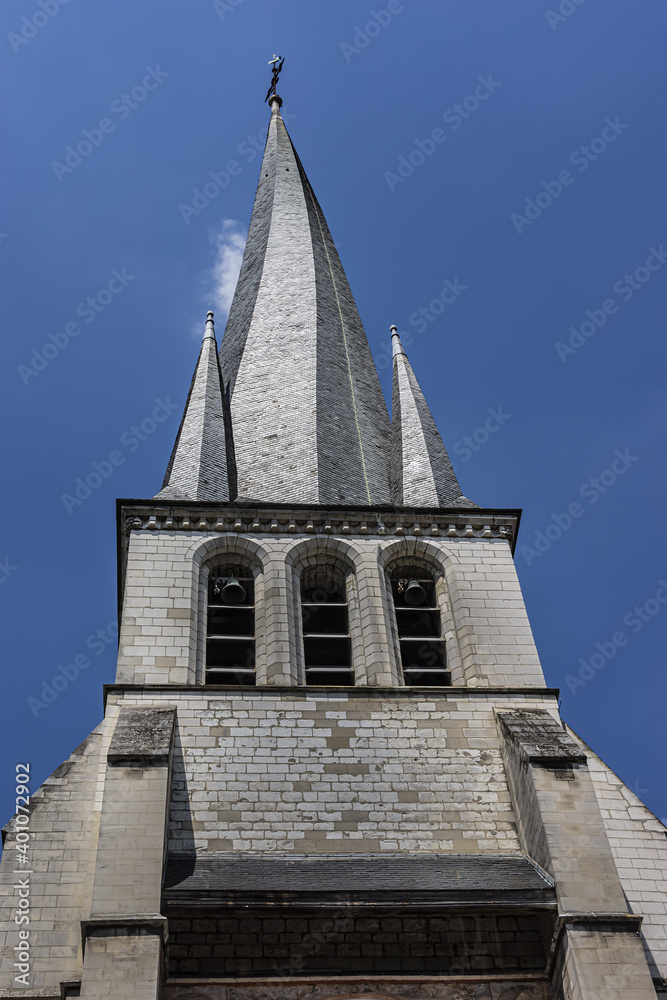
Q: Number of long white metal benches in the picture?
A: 0